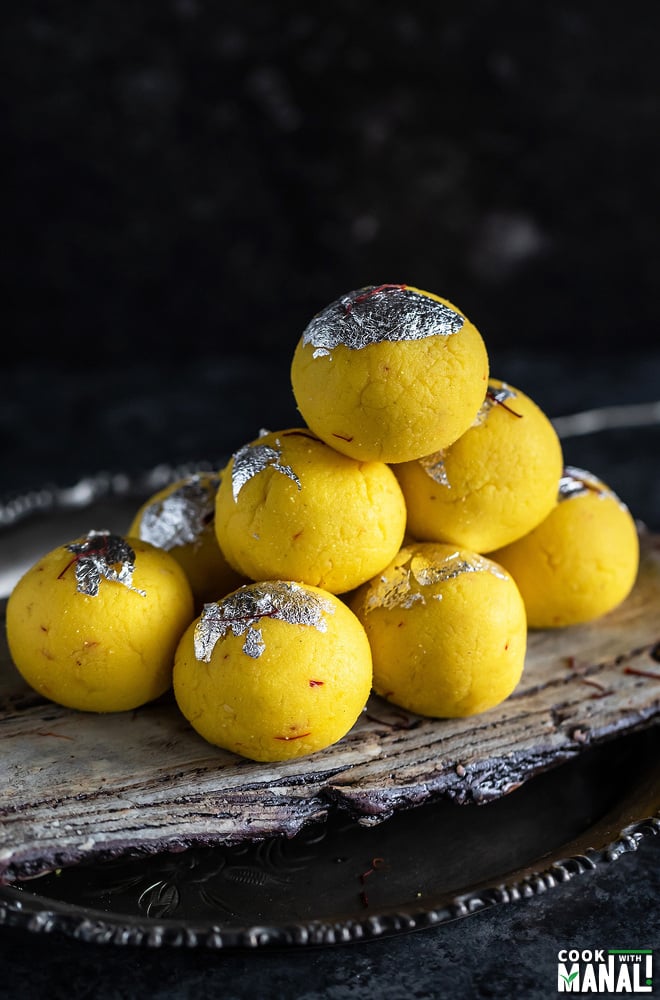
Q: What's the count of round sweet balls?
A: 8